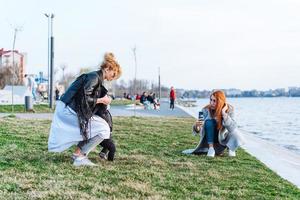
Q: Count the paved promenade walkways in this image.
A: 1